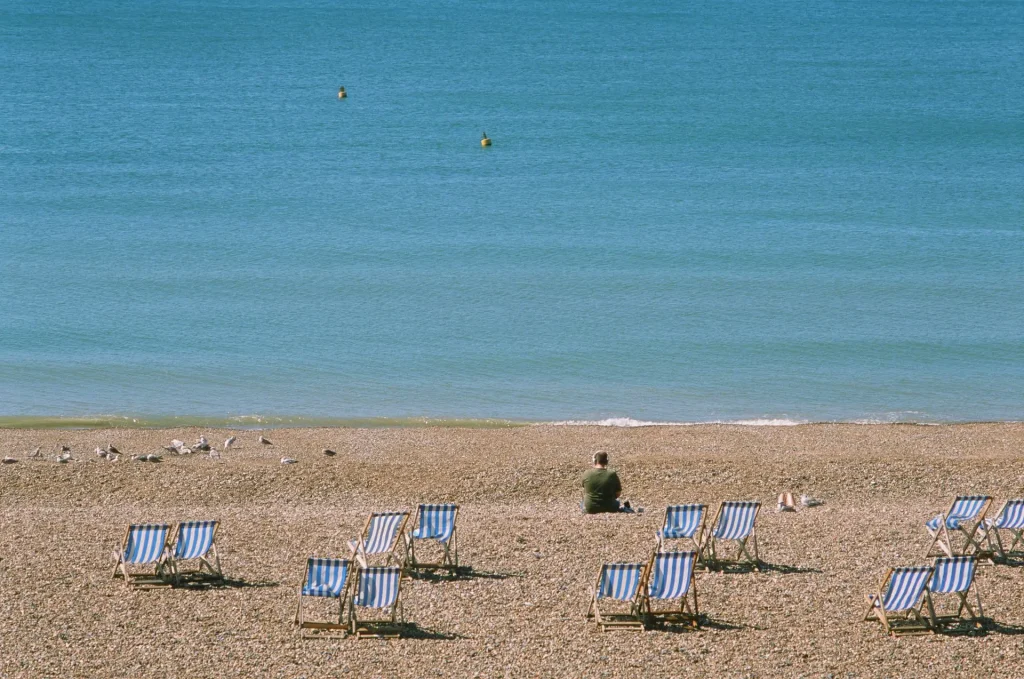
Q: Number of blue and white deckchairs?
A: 14